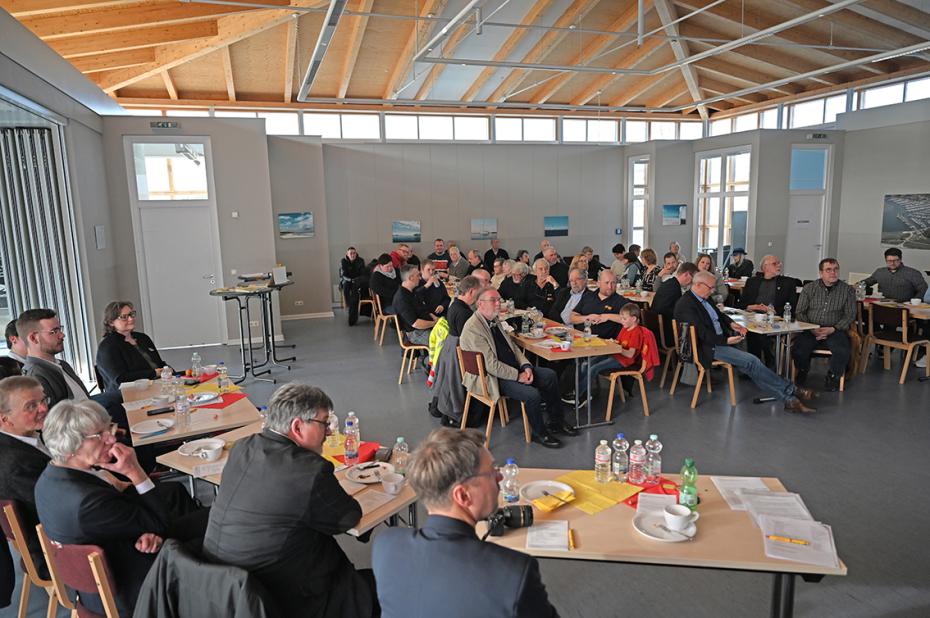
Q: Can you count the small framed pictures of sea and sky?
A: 5